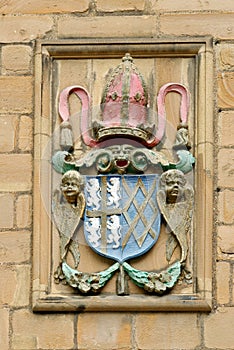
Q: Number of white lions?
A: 4